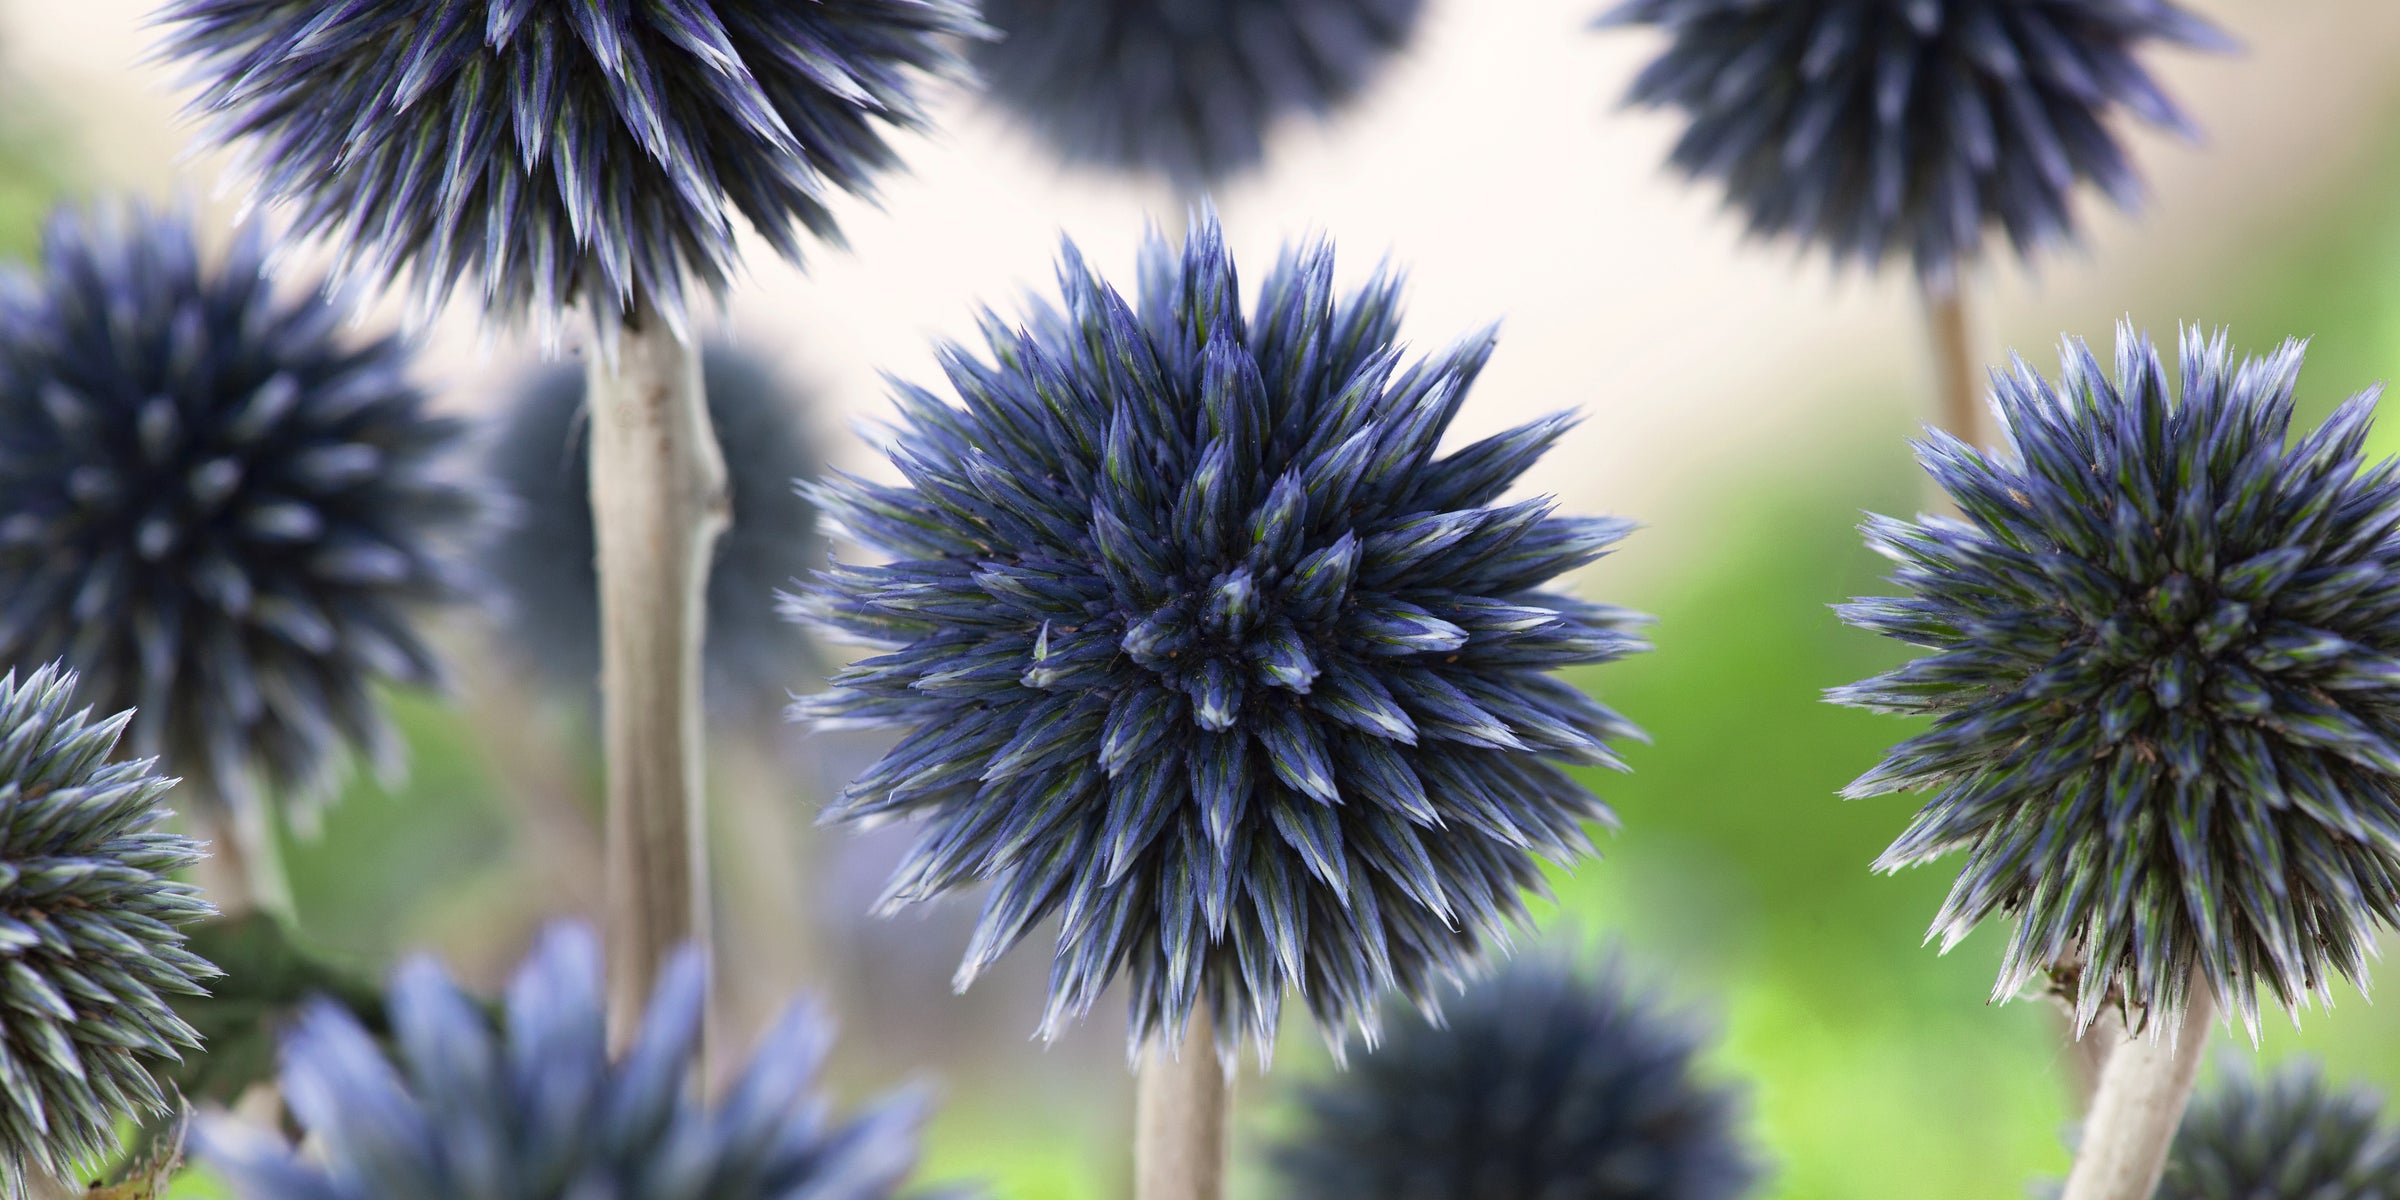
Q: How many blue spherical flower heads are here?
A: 11